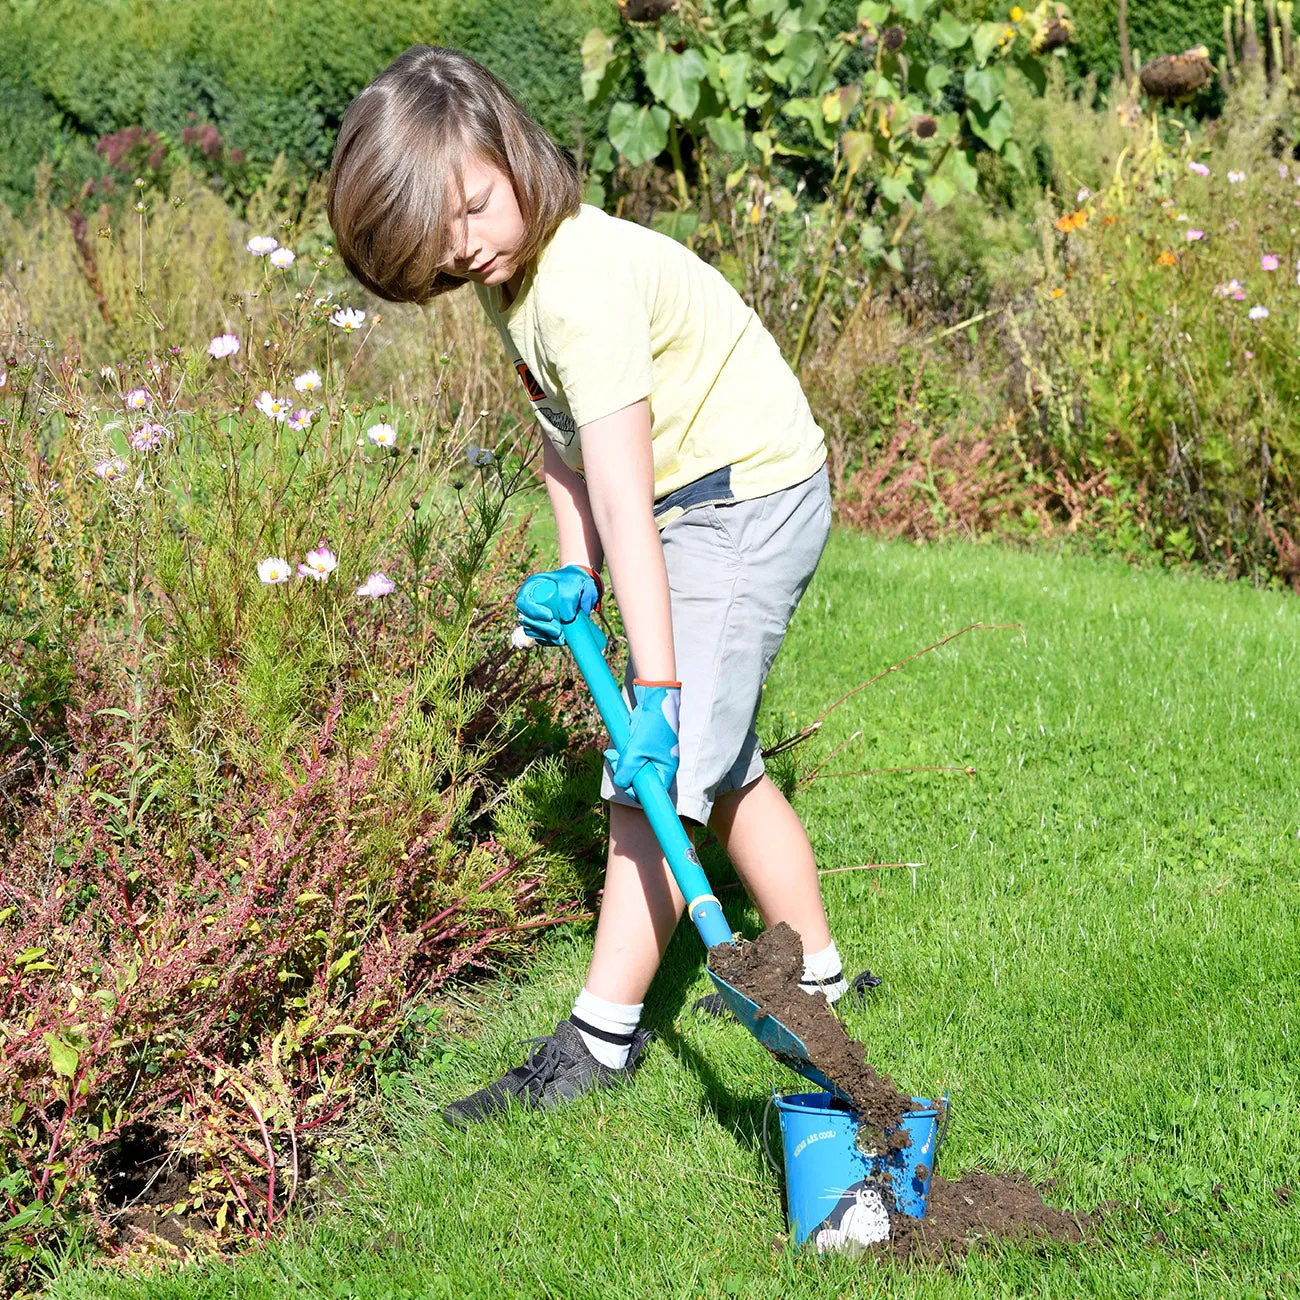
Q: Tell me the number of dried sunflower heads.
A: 5